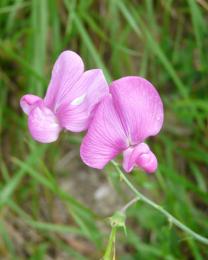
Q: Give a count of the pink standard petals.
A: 2